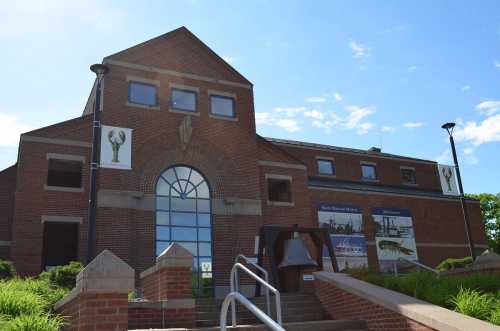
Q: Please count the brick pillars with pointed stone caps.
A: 2